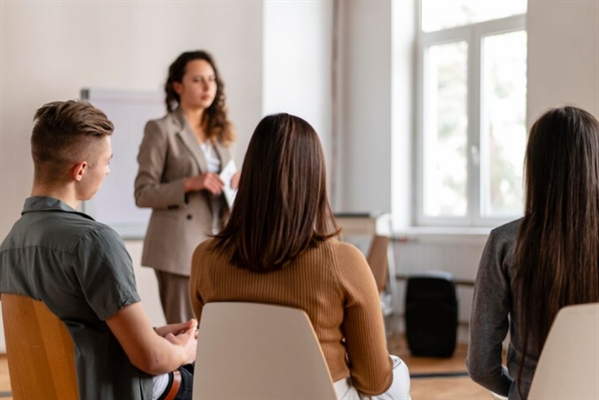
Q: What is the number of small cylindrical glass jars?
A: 0